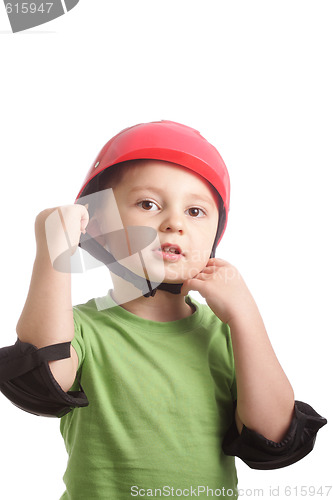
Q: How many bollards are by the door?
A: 0